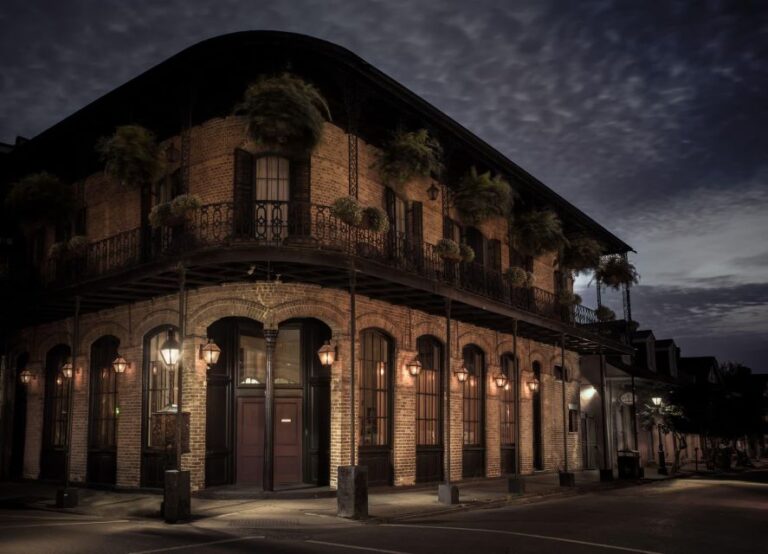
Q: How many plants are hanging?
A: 8